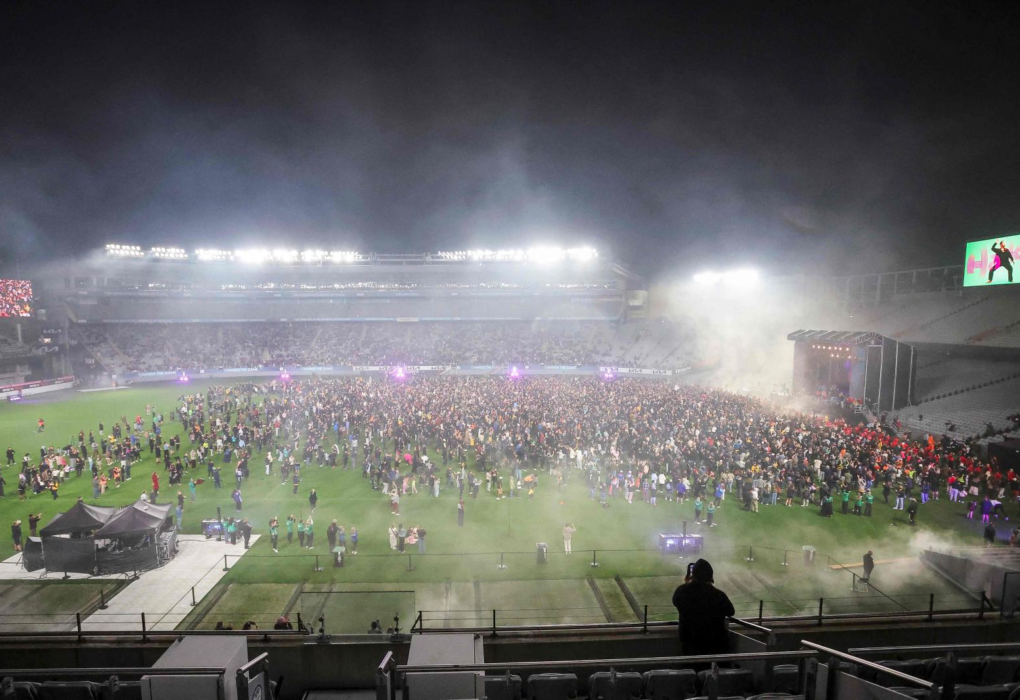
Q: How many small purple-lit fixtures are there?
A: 5